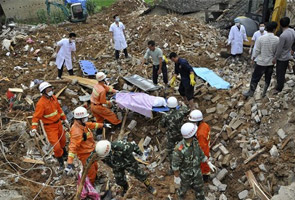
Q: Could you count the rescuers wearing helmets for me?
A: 7